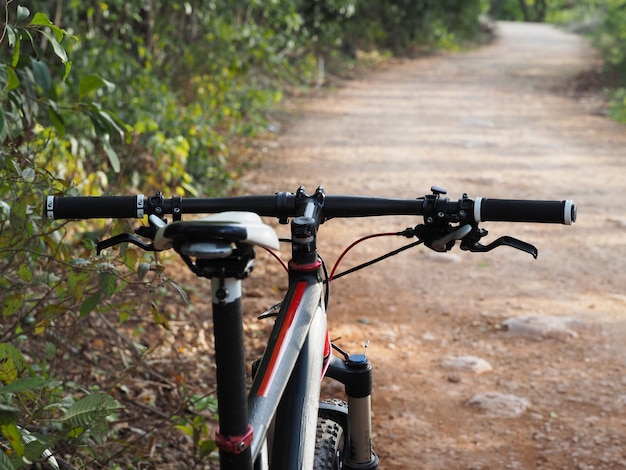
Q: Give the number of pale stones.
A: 3